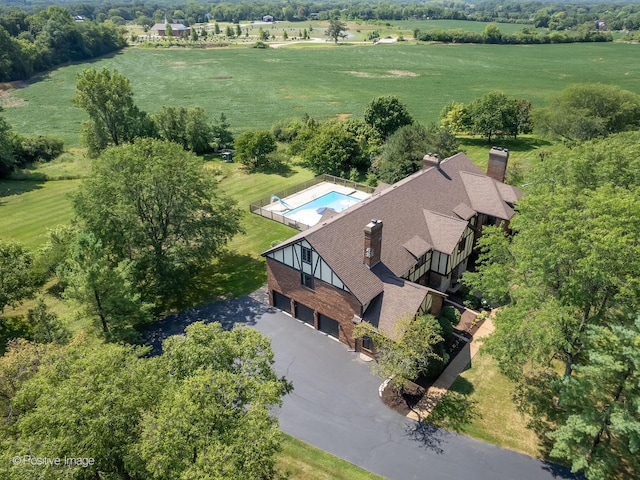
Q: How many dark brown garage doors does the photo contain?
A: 3